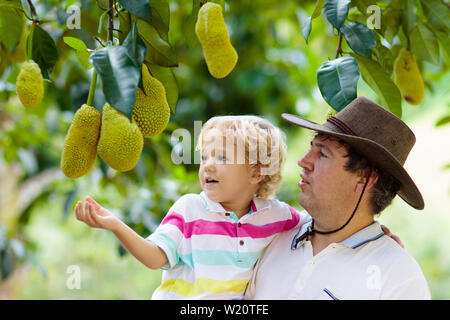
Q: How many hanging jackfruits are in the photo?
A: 6